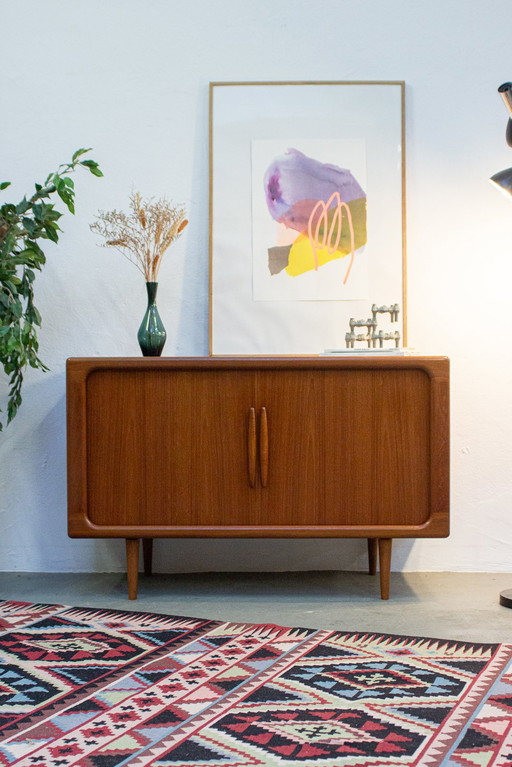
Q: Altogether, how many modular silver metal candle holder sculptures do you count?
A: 1